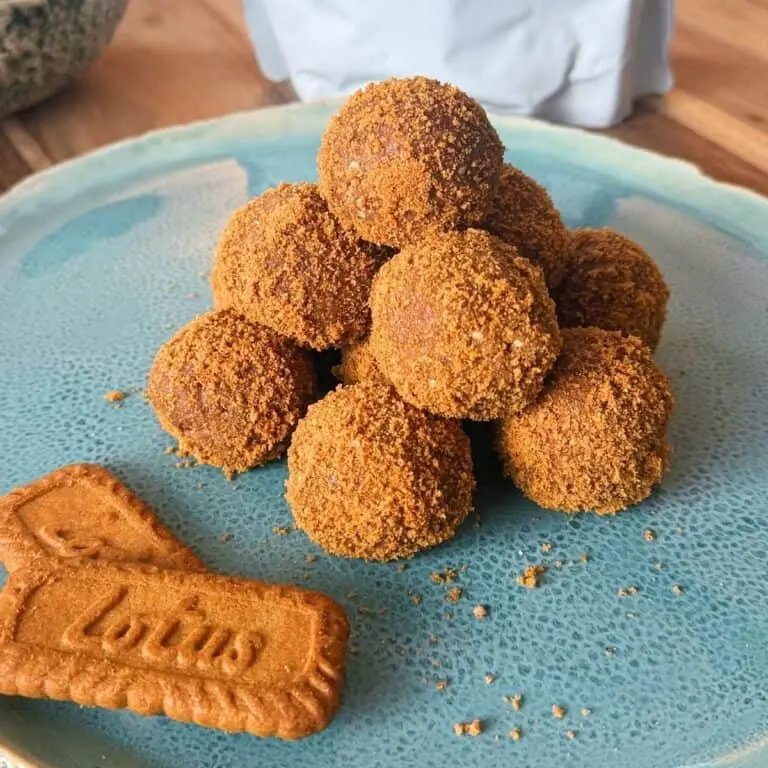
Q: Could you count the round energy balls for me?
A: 9